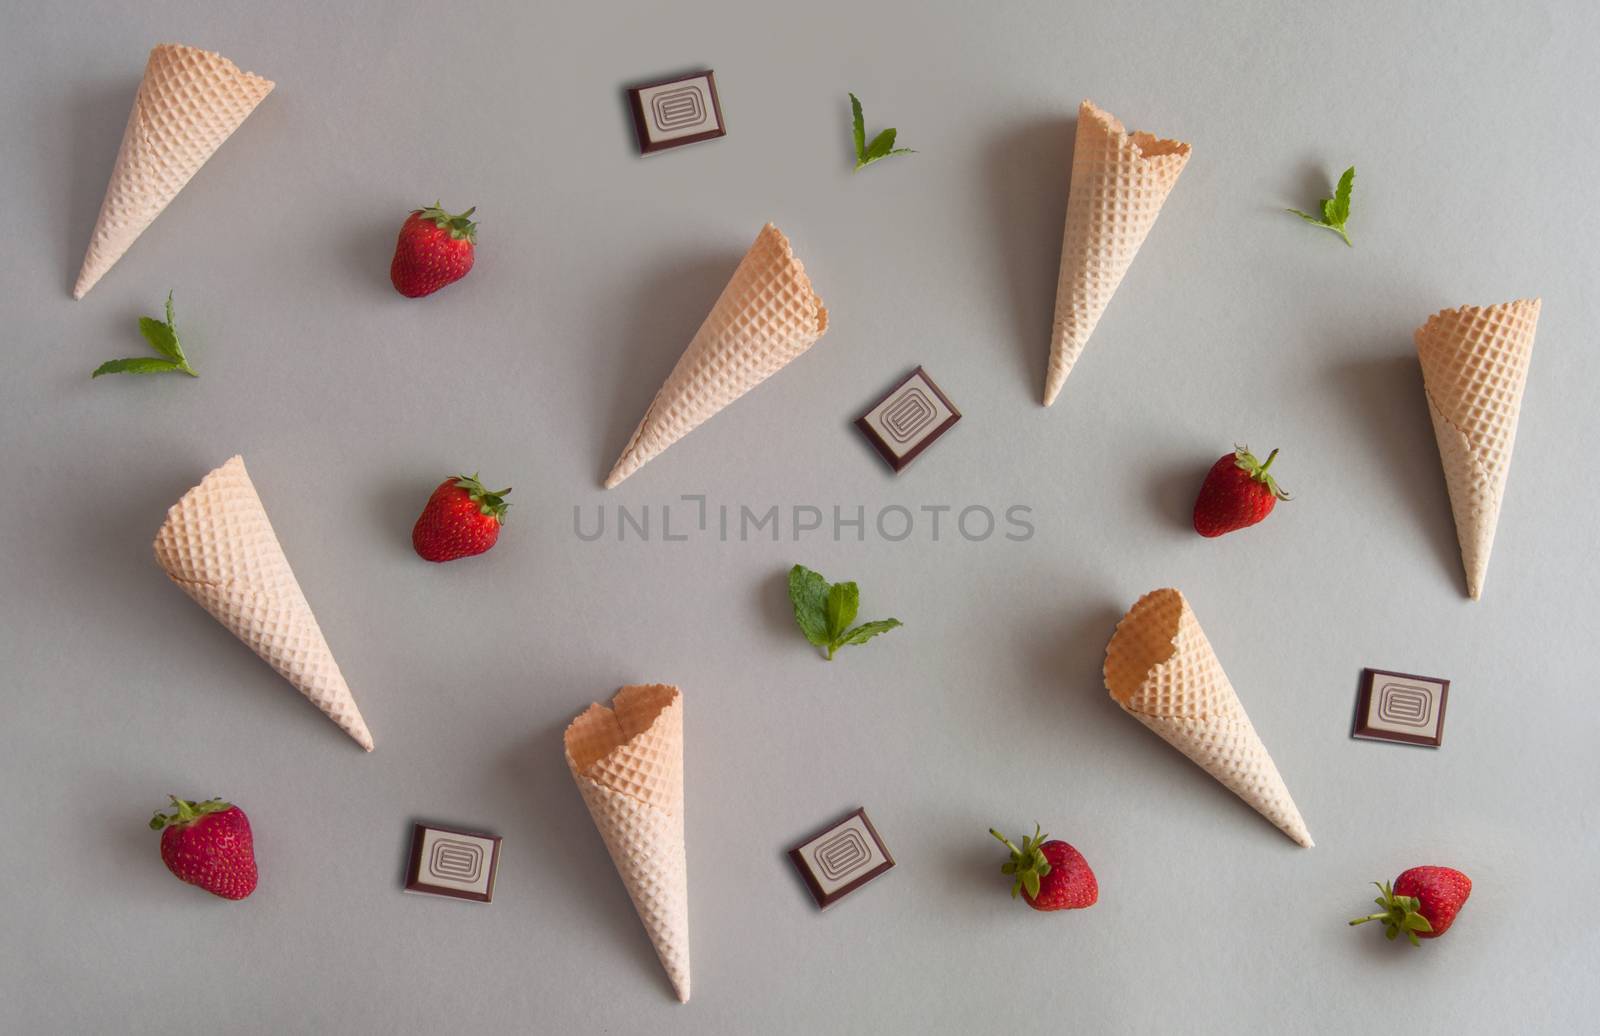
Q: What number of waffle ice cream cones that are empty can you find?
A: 7